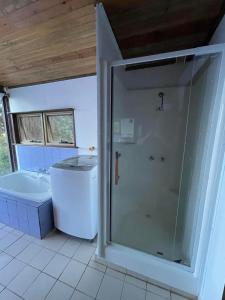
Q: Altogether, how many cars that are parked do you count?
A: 0